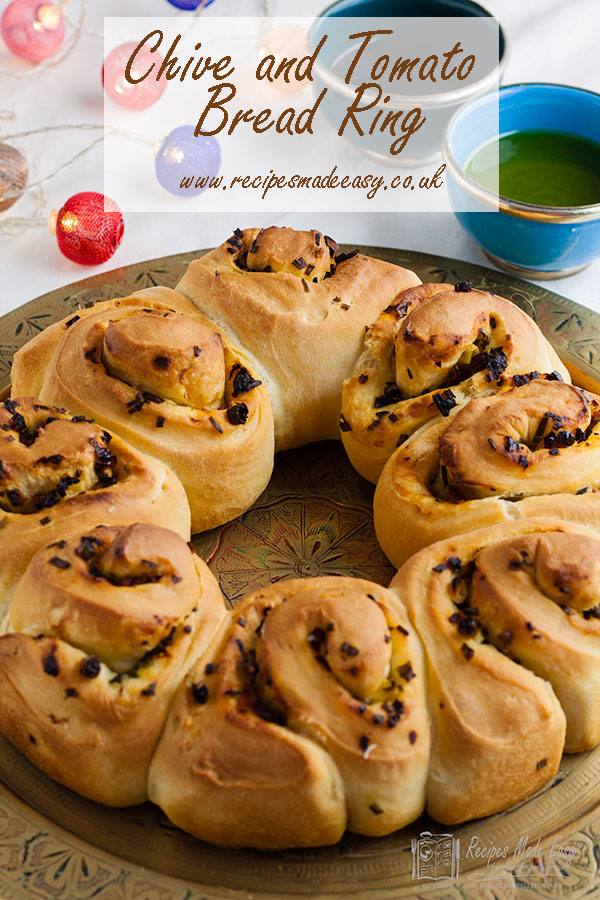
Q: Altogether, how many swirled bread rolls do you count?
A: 8